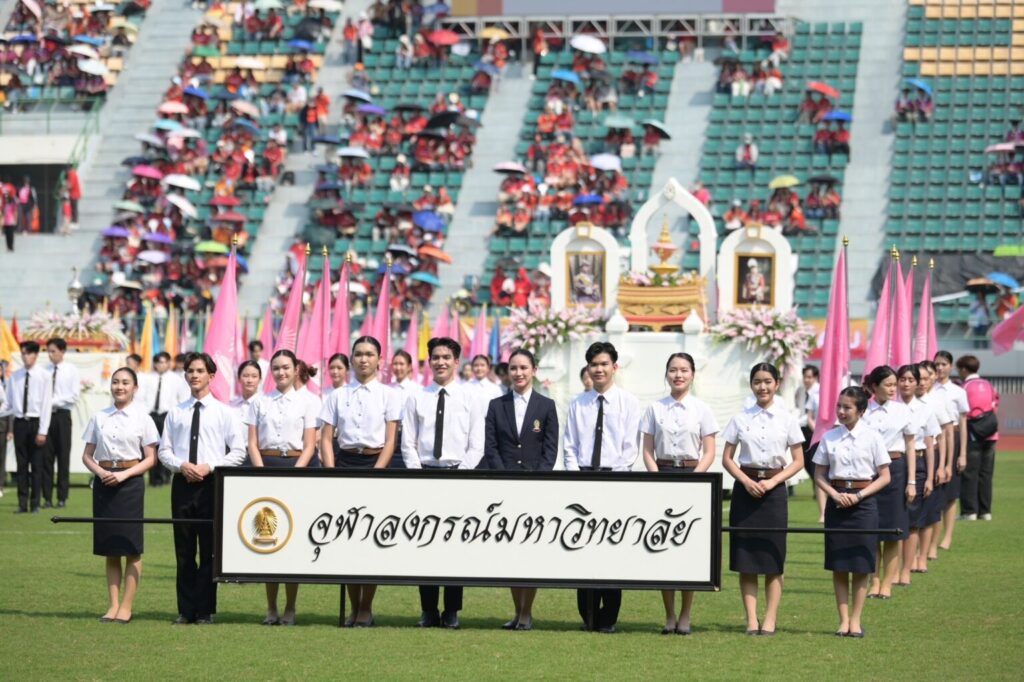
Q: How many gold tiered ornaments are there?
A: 1